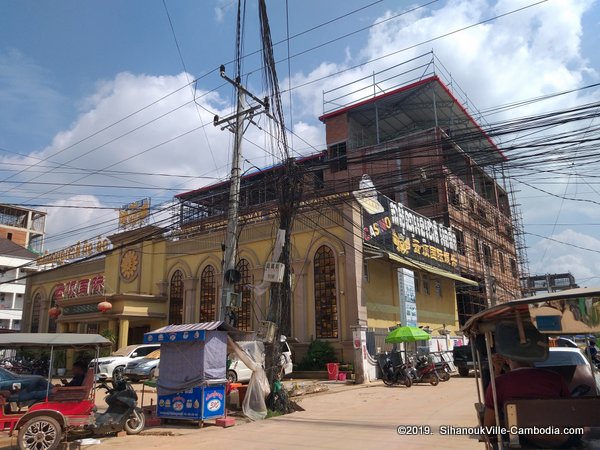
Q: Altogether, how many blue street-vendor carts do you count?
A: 1